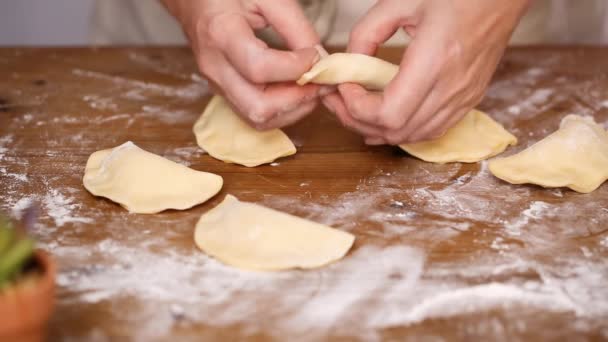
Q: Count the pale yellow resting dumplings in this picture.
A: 5